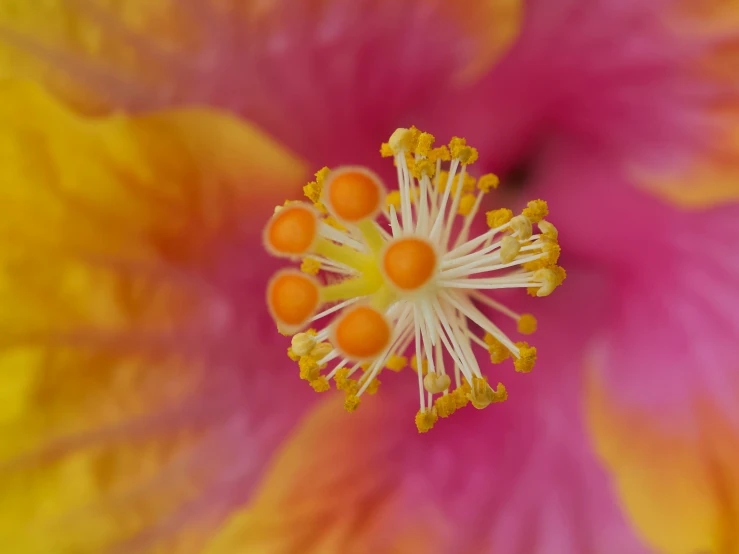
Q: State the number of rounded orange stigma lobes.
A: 5